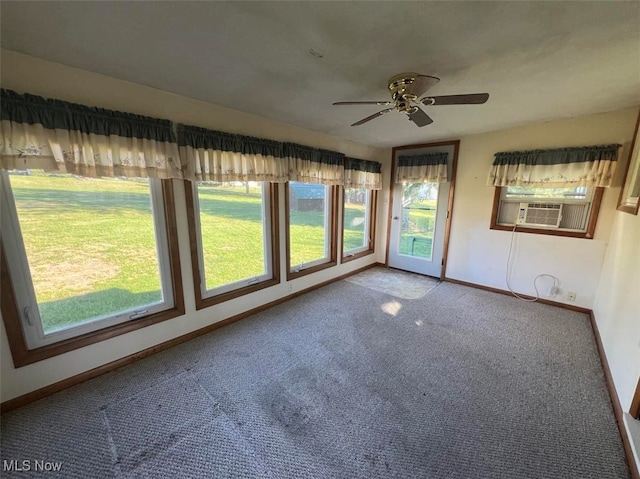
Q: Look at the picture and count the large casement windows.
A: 4